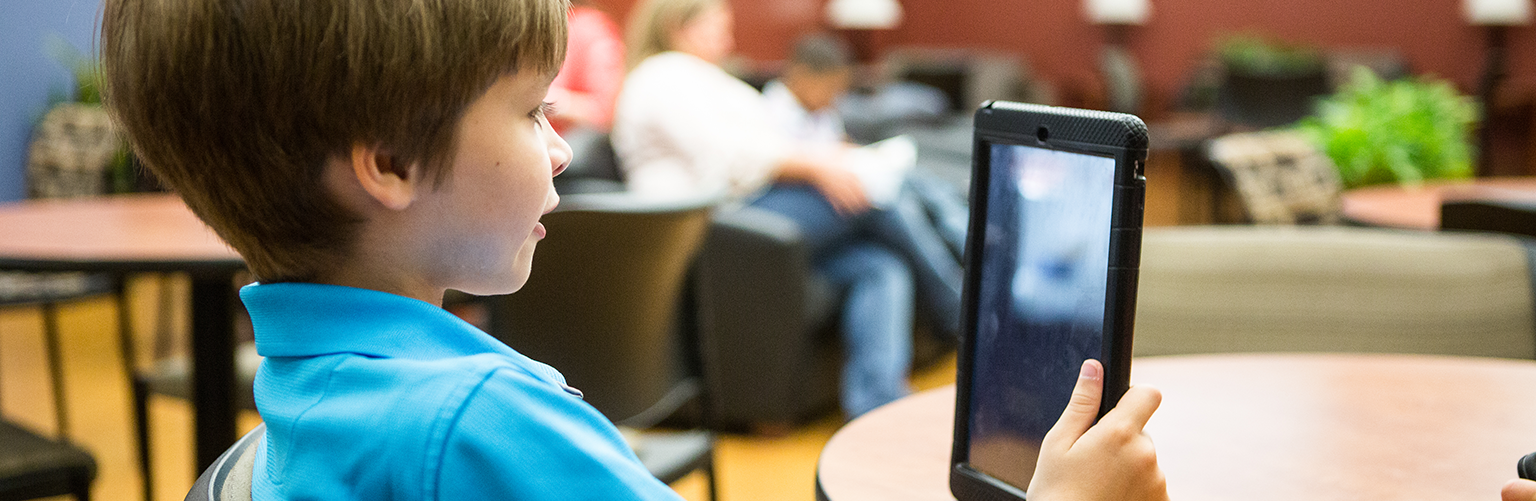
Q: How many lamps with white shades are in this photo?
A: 3